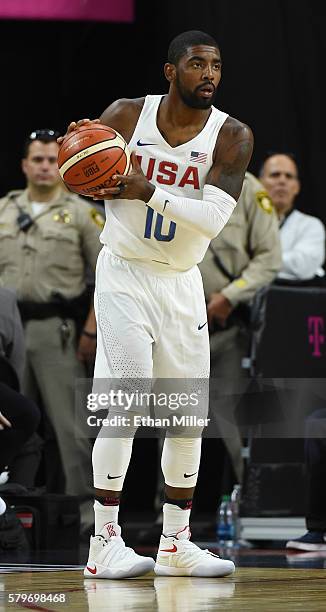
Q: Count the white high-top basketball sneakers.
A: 2